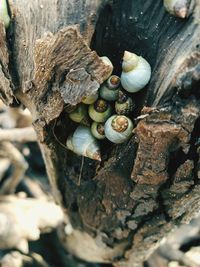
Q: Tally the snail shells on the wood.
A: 11